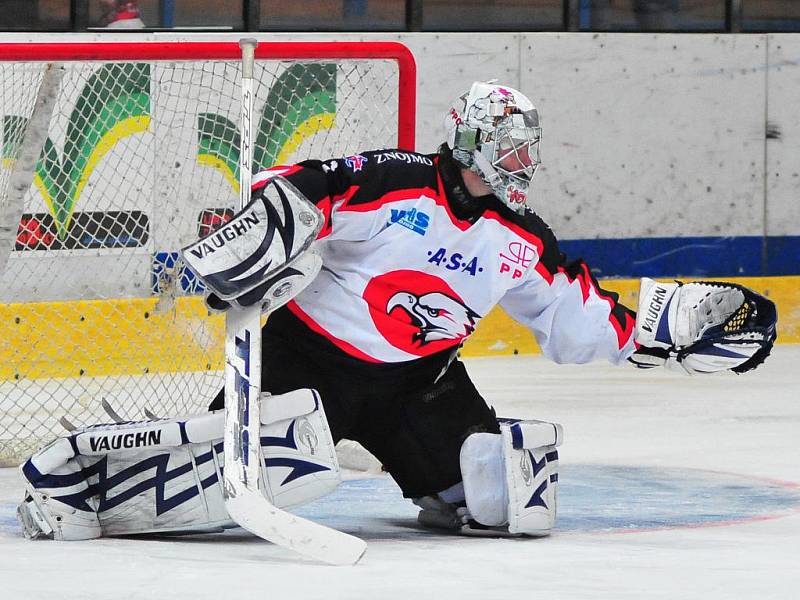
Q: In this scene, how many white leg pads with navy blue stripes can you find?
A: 2